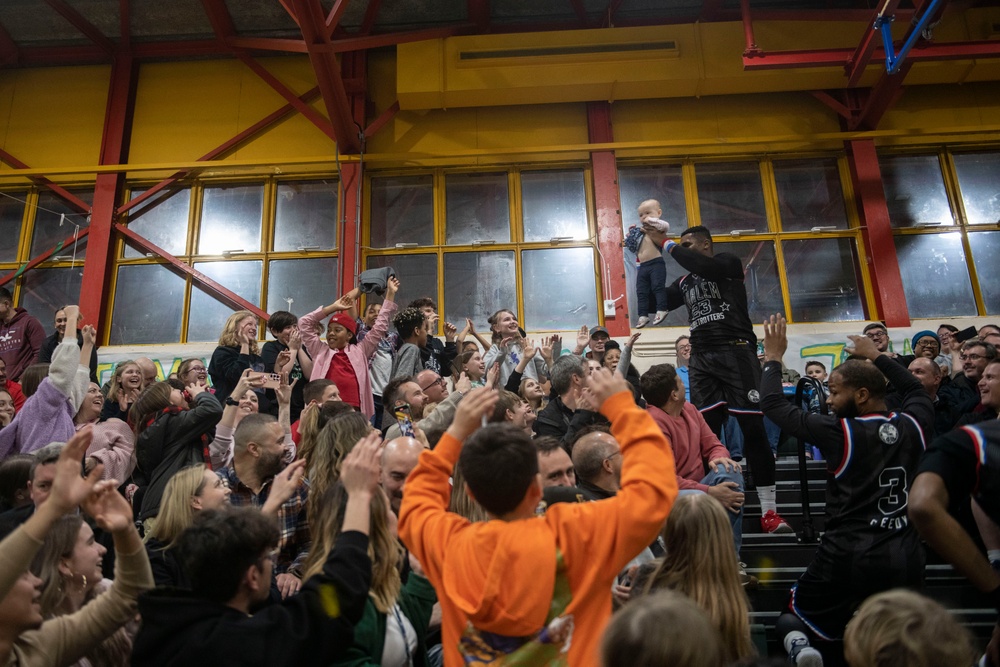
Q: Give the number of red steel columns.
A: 4